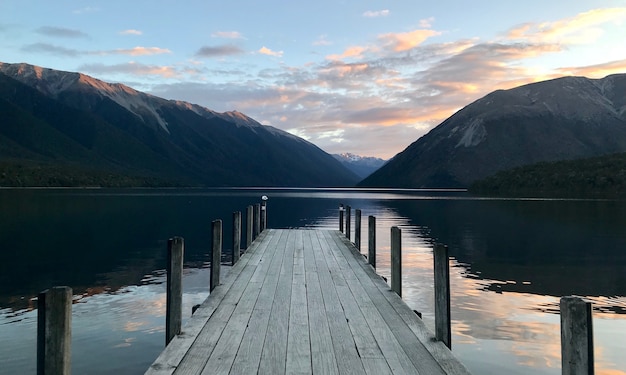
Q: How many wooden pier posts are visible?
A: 14